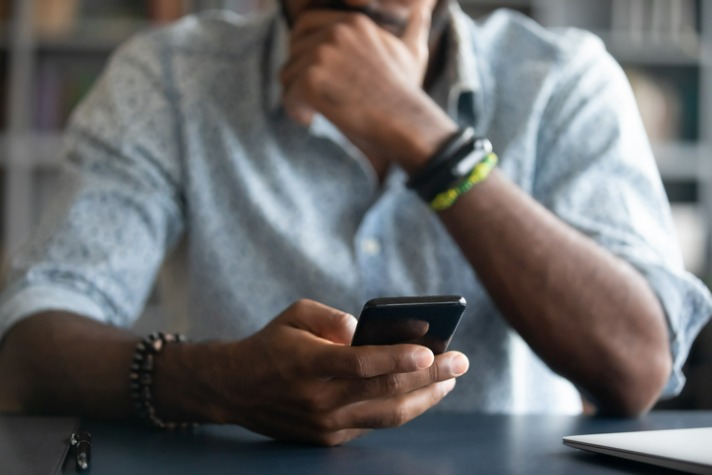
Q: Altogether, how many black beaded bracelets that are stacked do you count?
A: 2